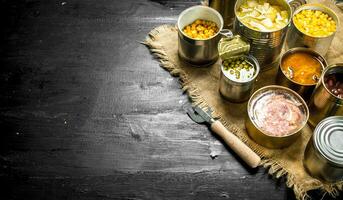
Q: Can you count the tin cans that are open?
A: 7